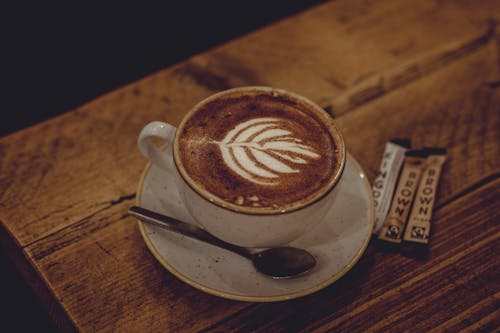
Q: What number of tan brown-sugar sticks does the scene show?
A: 2